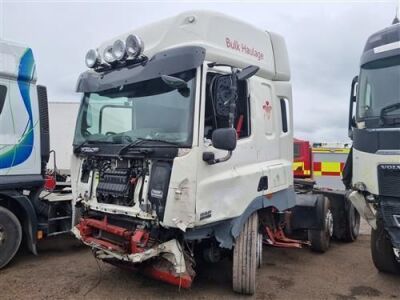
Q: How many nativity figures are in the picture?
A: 0